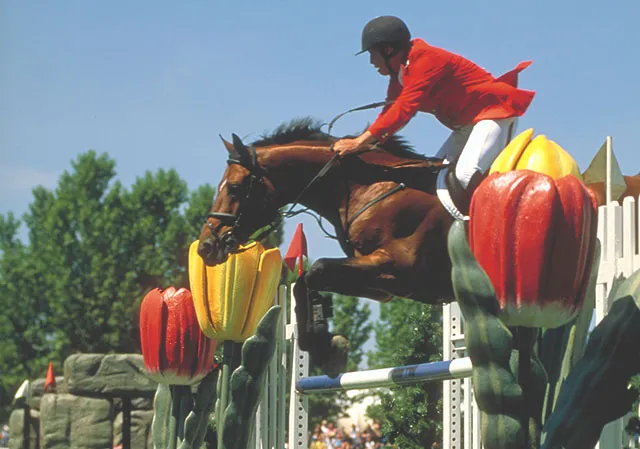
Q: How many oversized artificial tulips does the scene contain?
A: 4